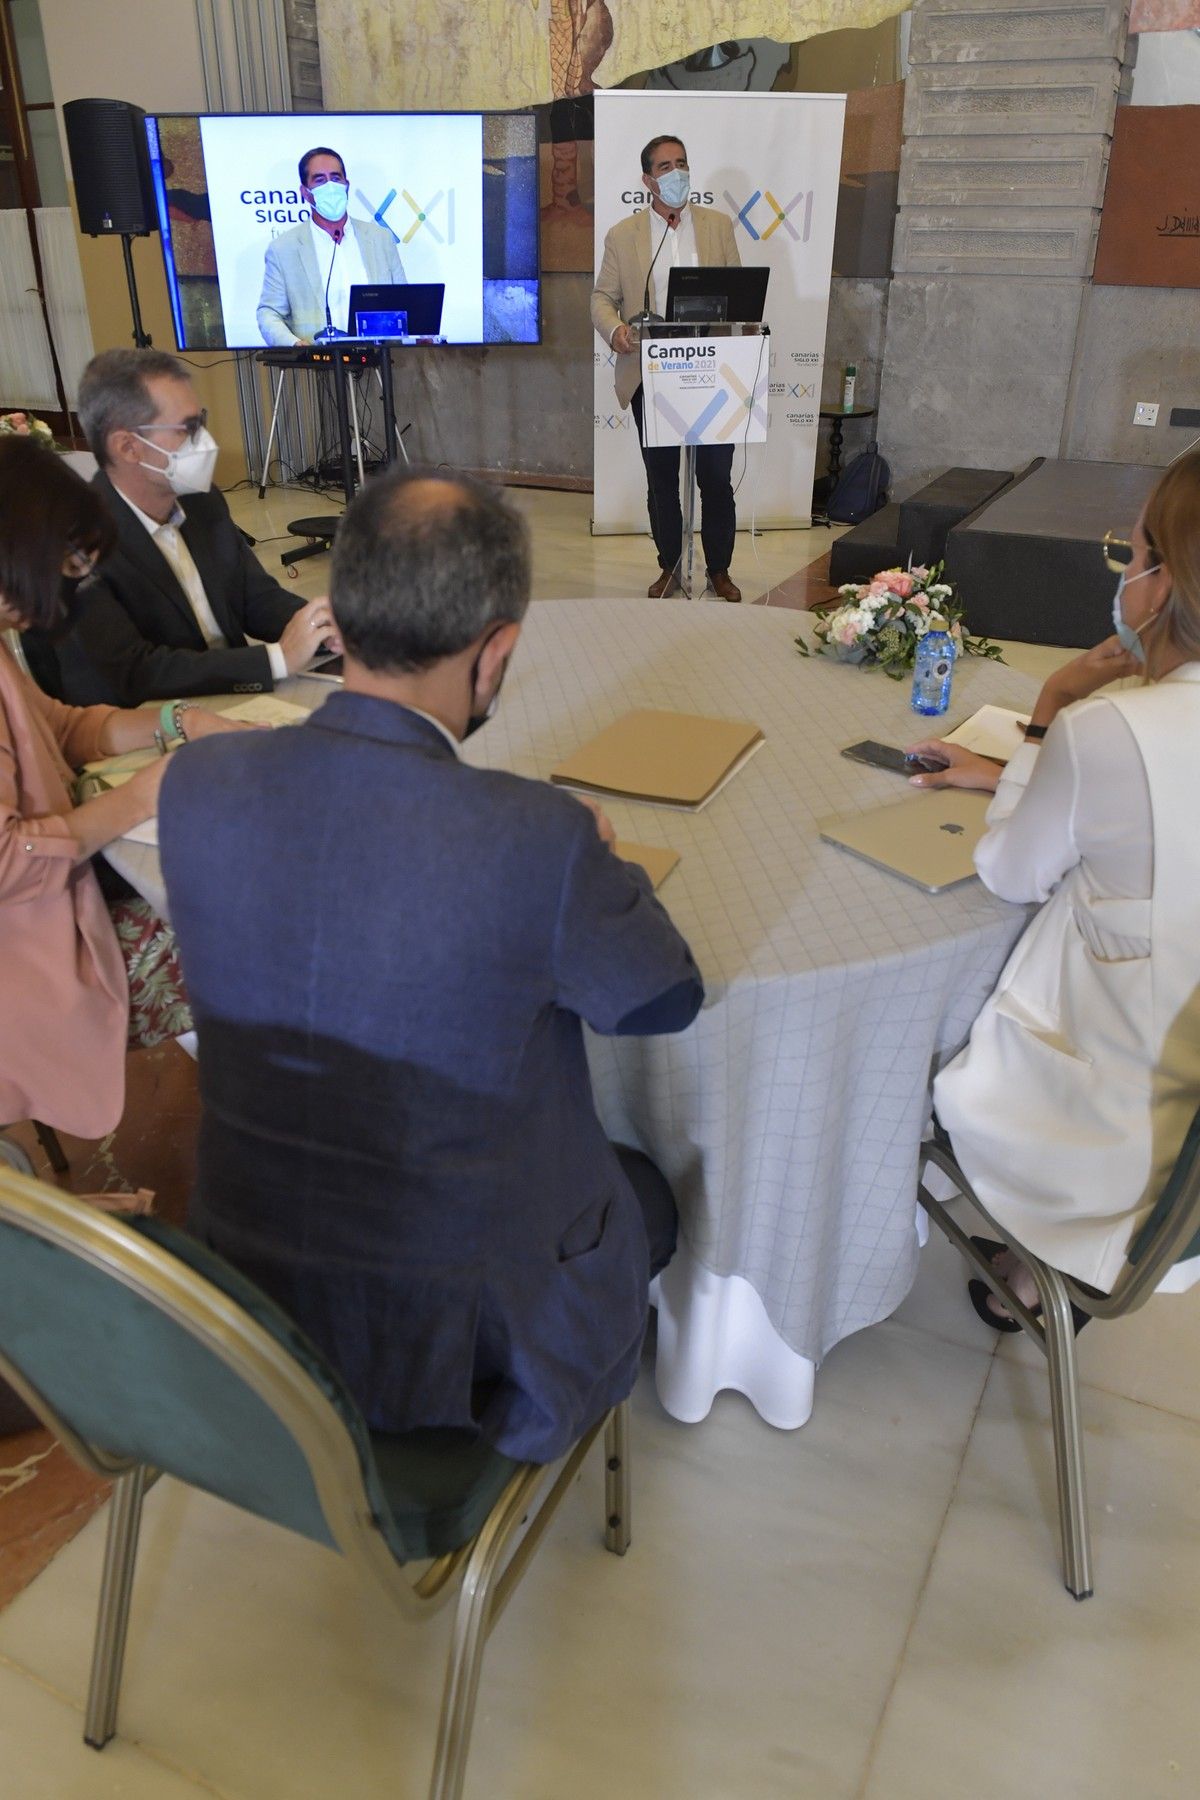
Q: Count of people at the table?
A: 4